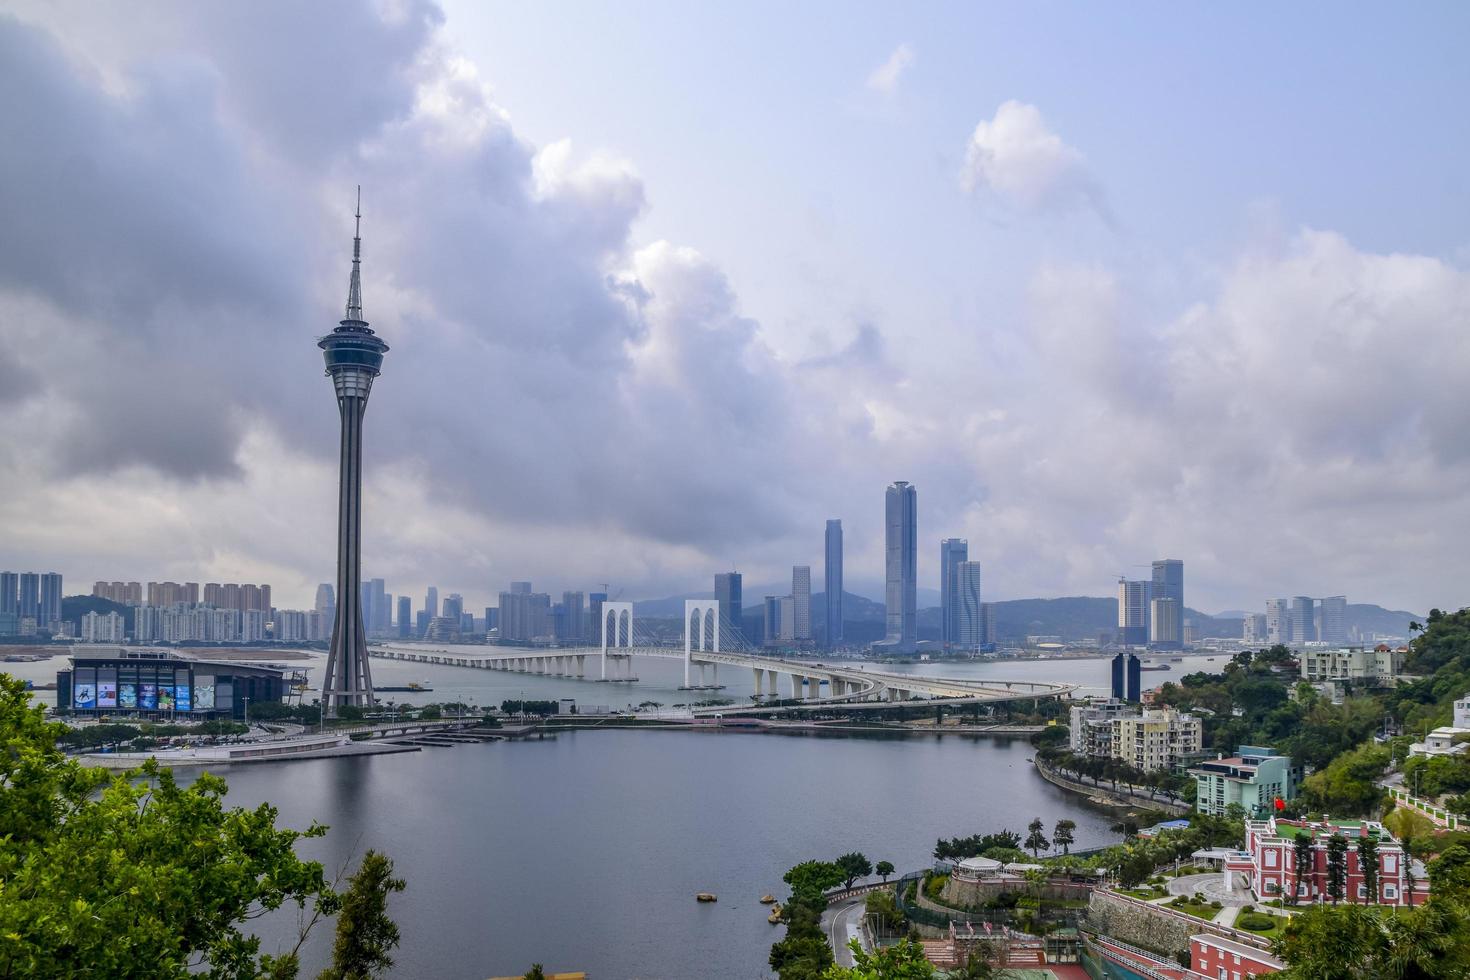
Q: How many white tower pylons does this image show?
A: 2